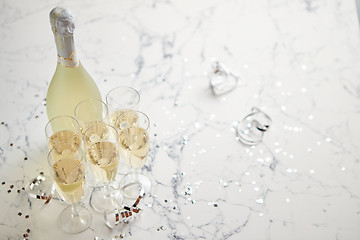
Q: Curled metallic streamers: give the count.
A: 4